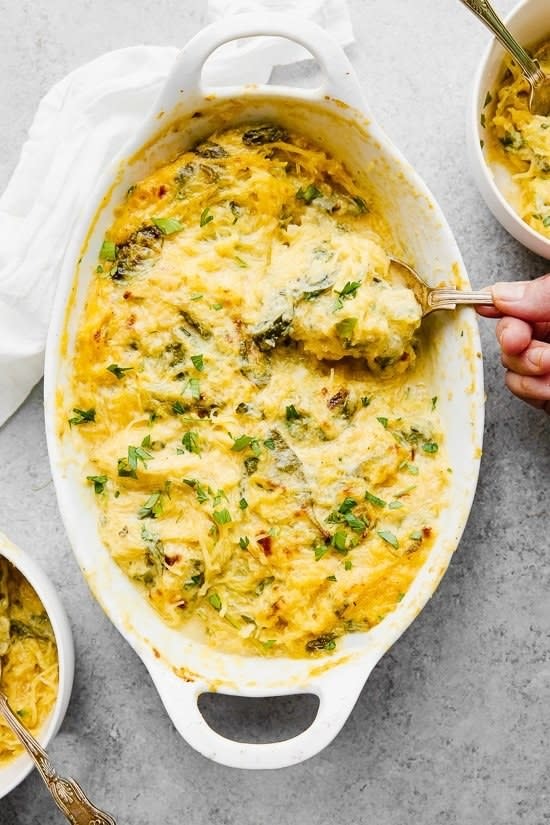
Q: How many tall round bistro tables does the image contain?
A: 0